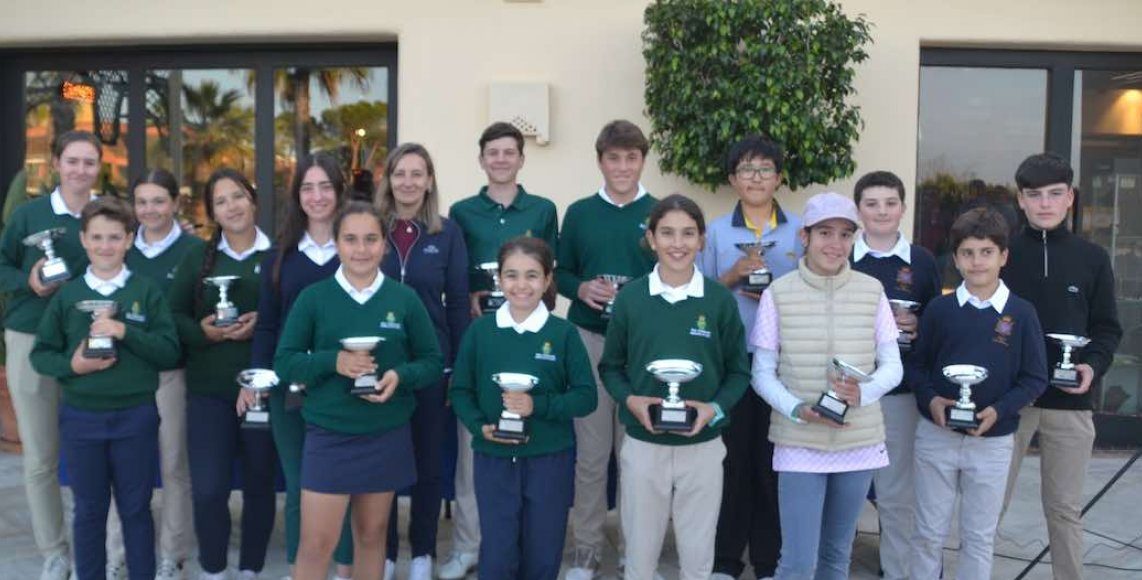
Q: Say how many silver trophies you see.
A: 14